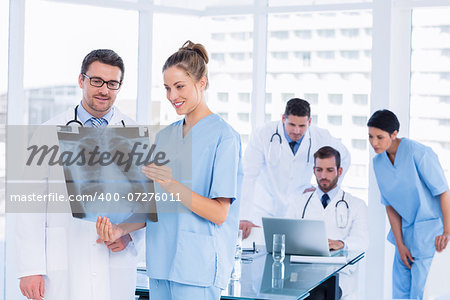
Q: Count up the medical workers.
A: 5